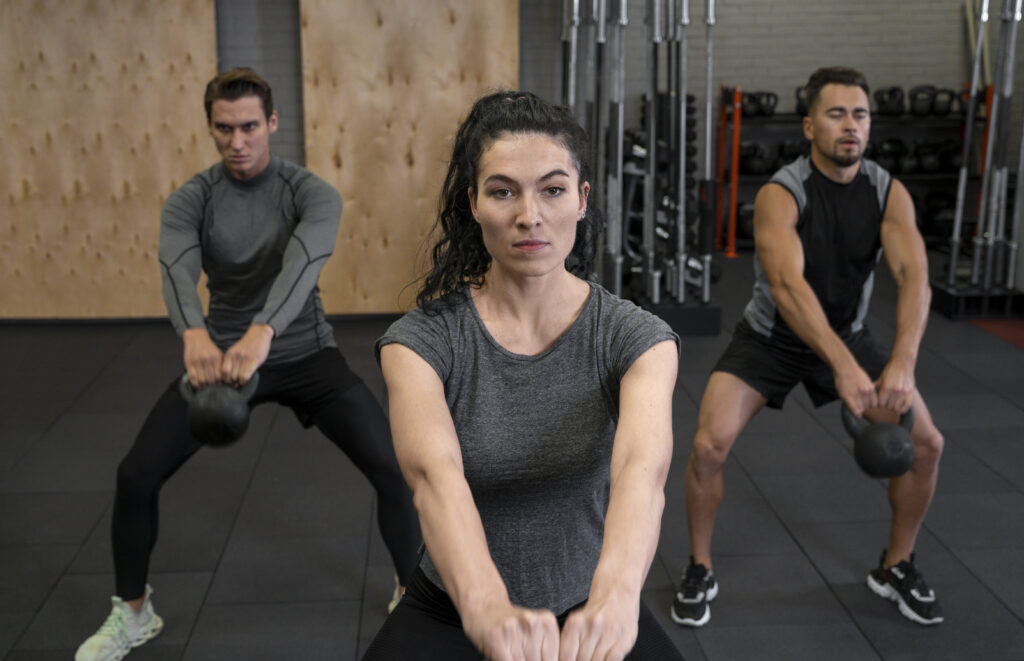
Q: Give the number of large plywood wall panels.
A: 2